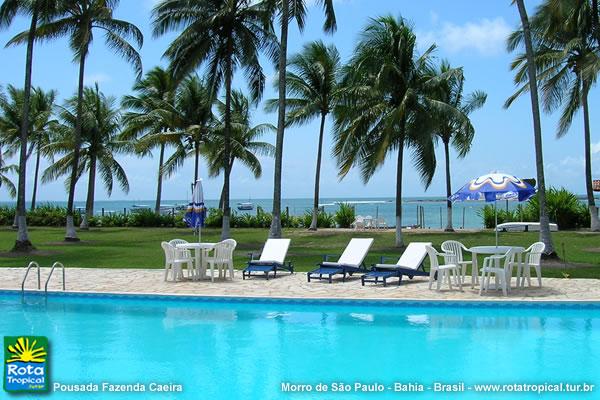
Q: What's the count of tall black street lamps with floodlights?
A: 0